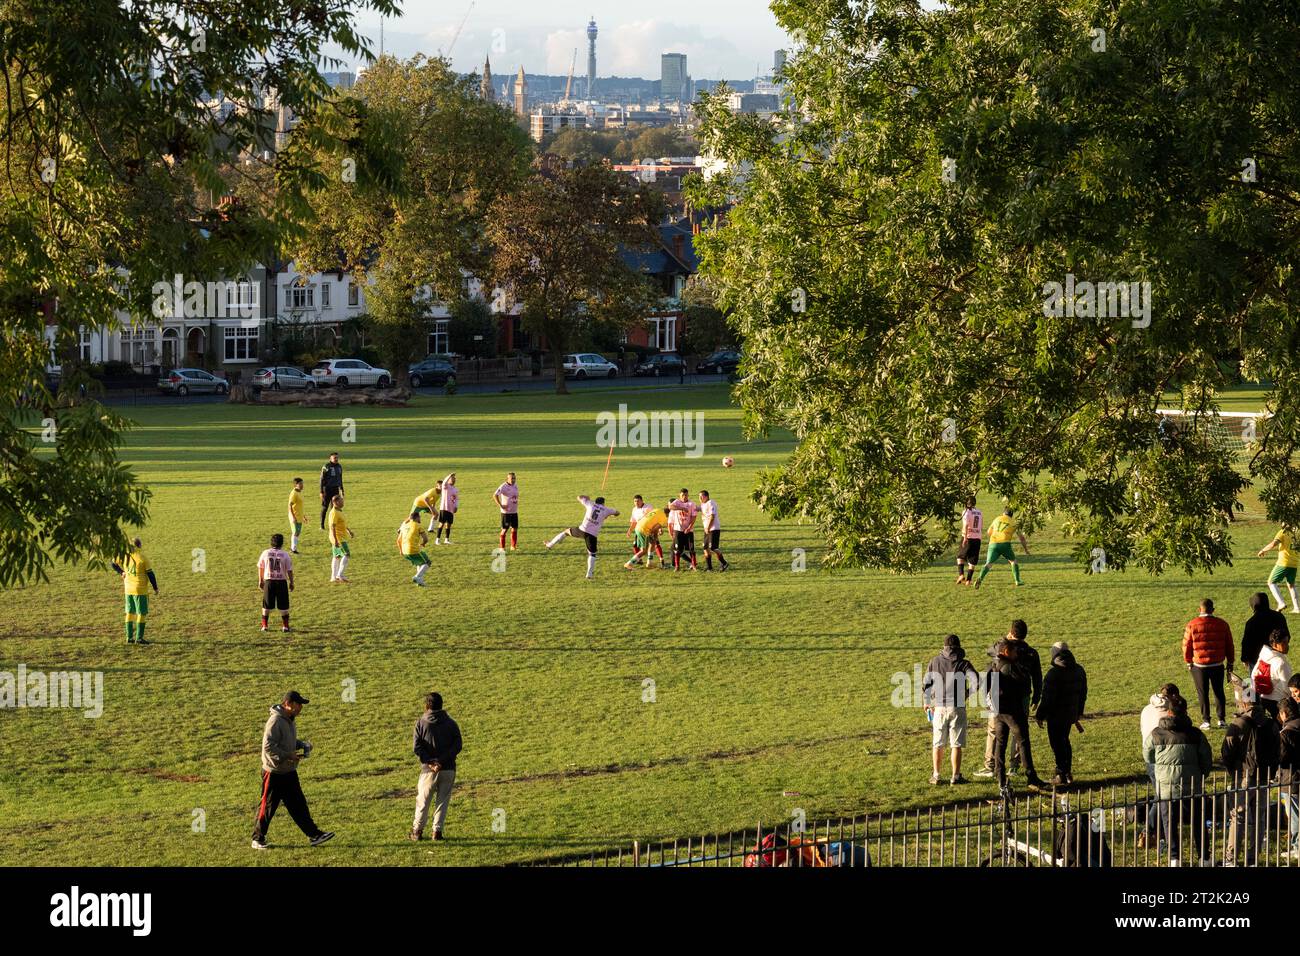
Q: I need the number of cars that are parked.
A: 7